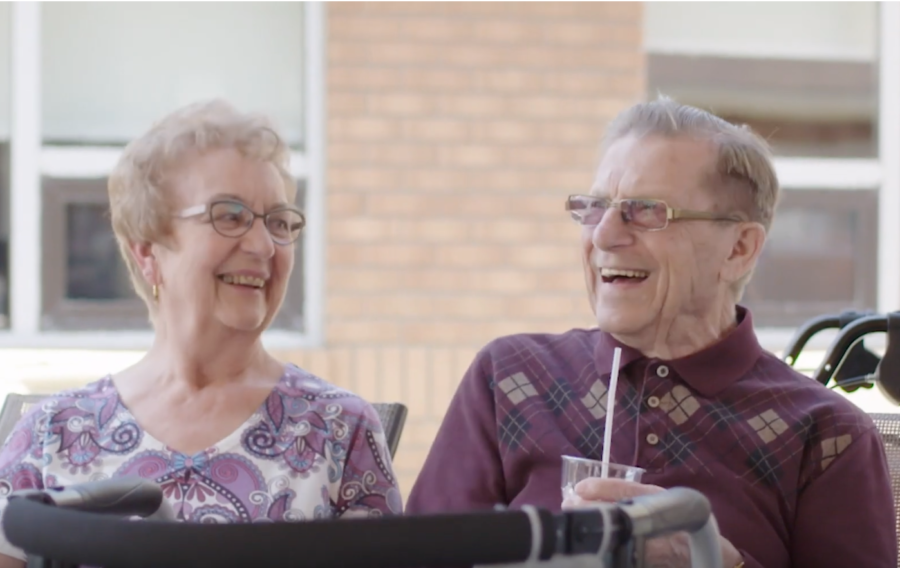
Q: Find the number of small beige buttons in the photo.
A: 3